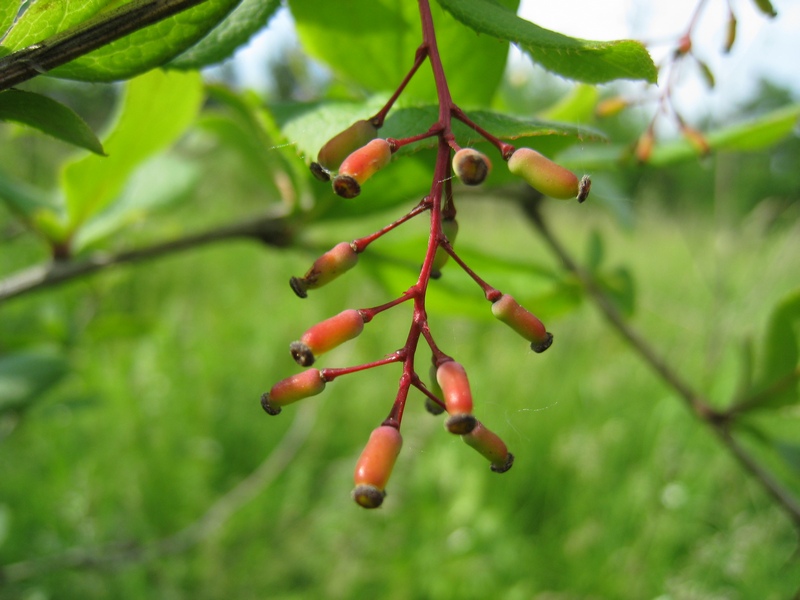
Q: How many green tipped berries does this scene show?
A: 0